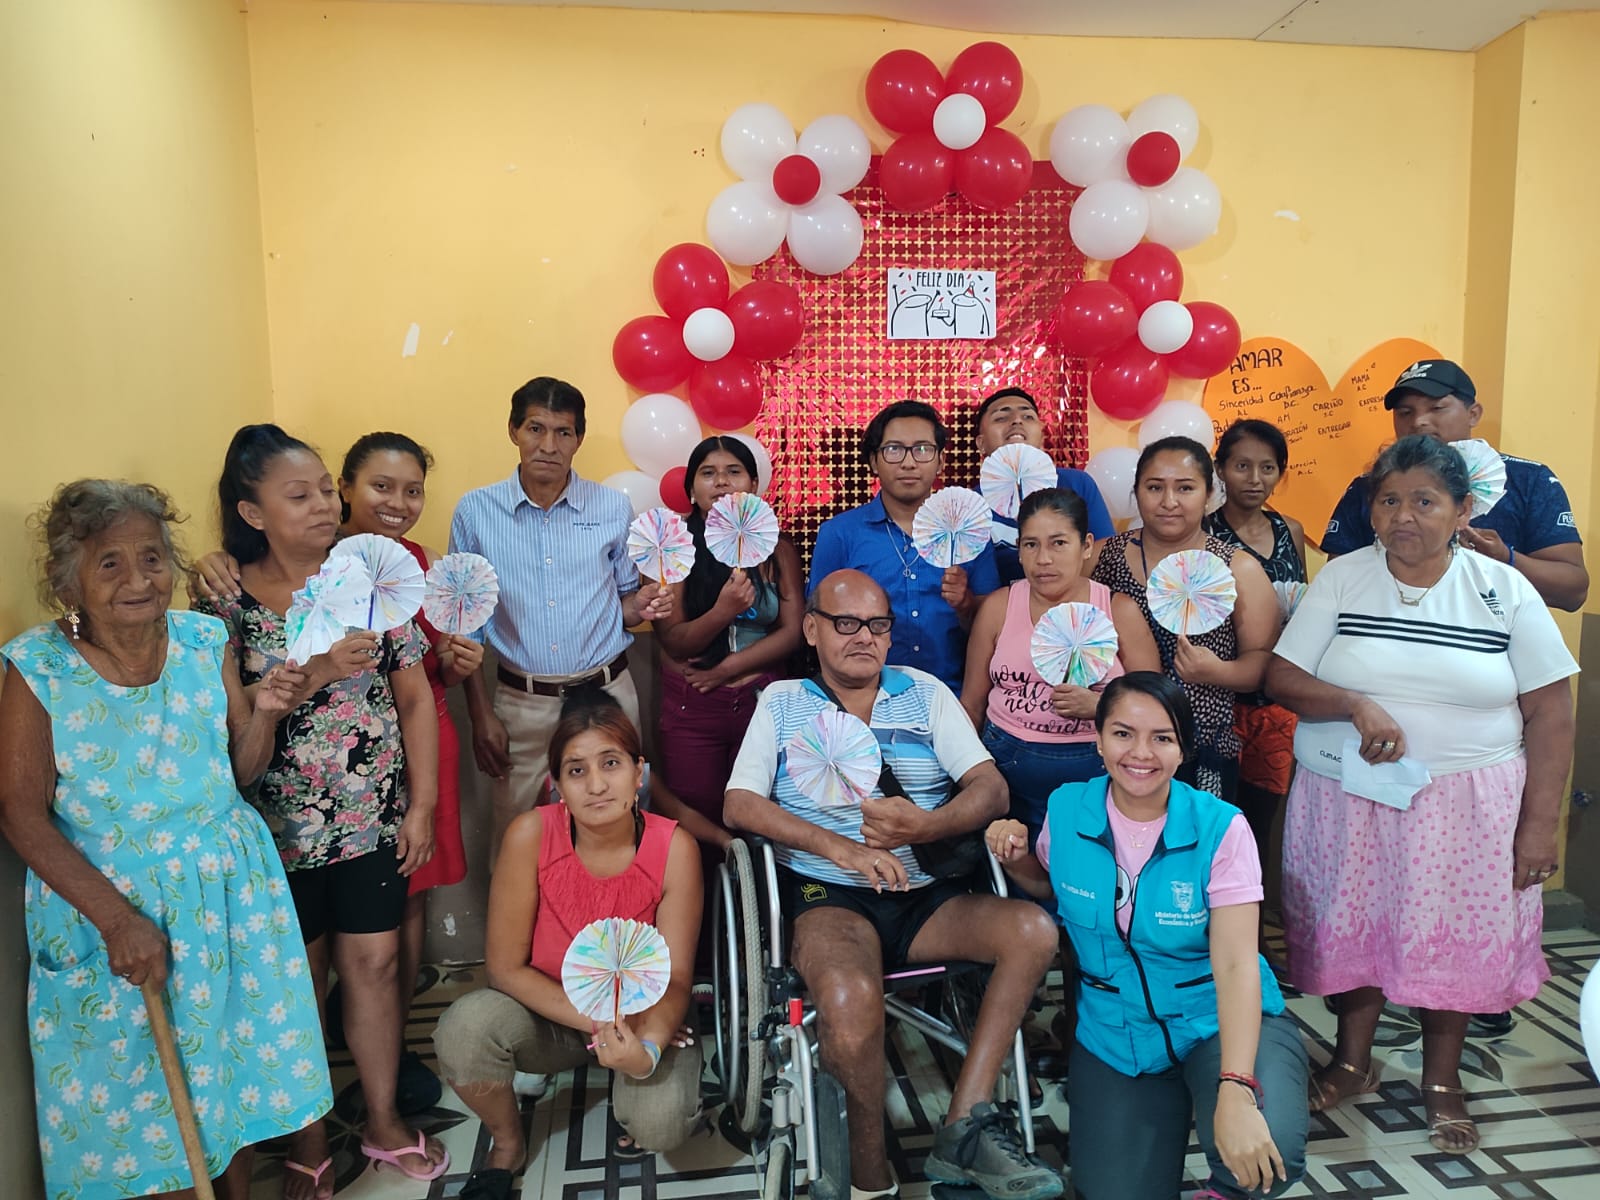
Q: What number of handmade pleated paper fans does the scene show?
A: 13